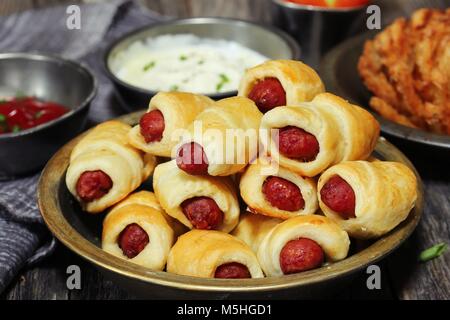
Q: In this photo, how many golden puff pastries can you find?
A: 11